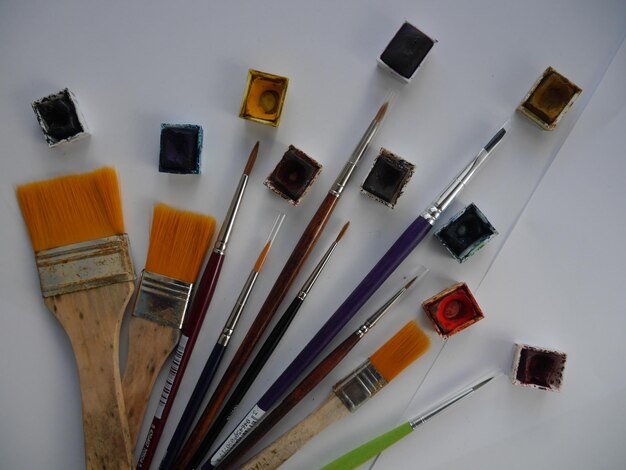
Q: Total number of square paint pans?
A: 10